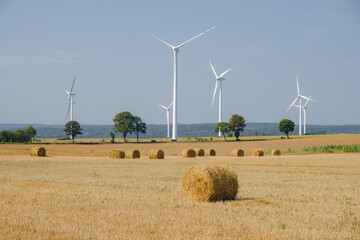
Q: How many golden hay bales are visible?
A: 11